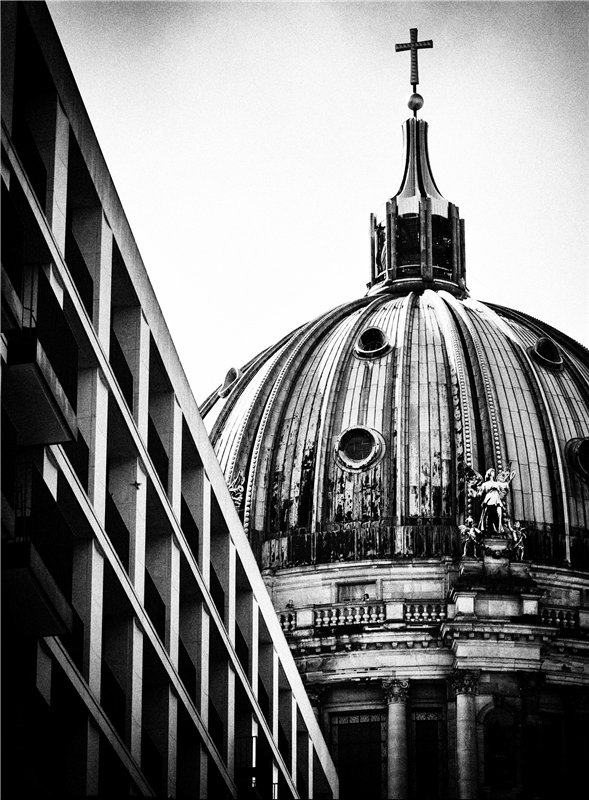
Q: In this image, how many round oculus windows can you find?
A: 5